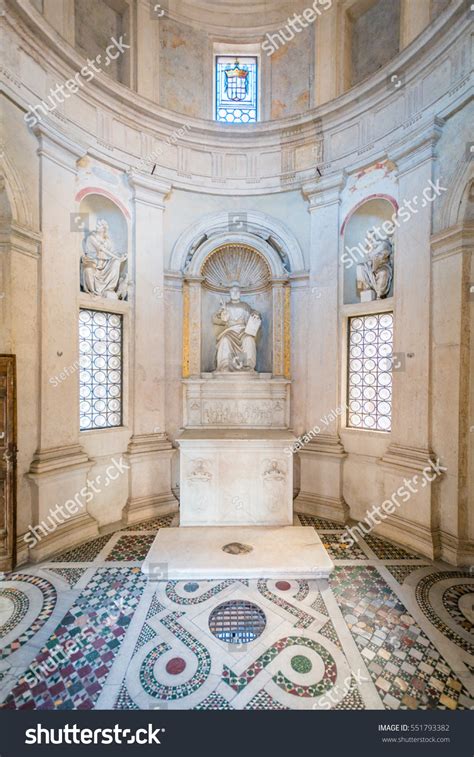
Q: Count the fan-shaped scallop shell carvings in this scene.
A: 1